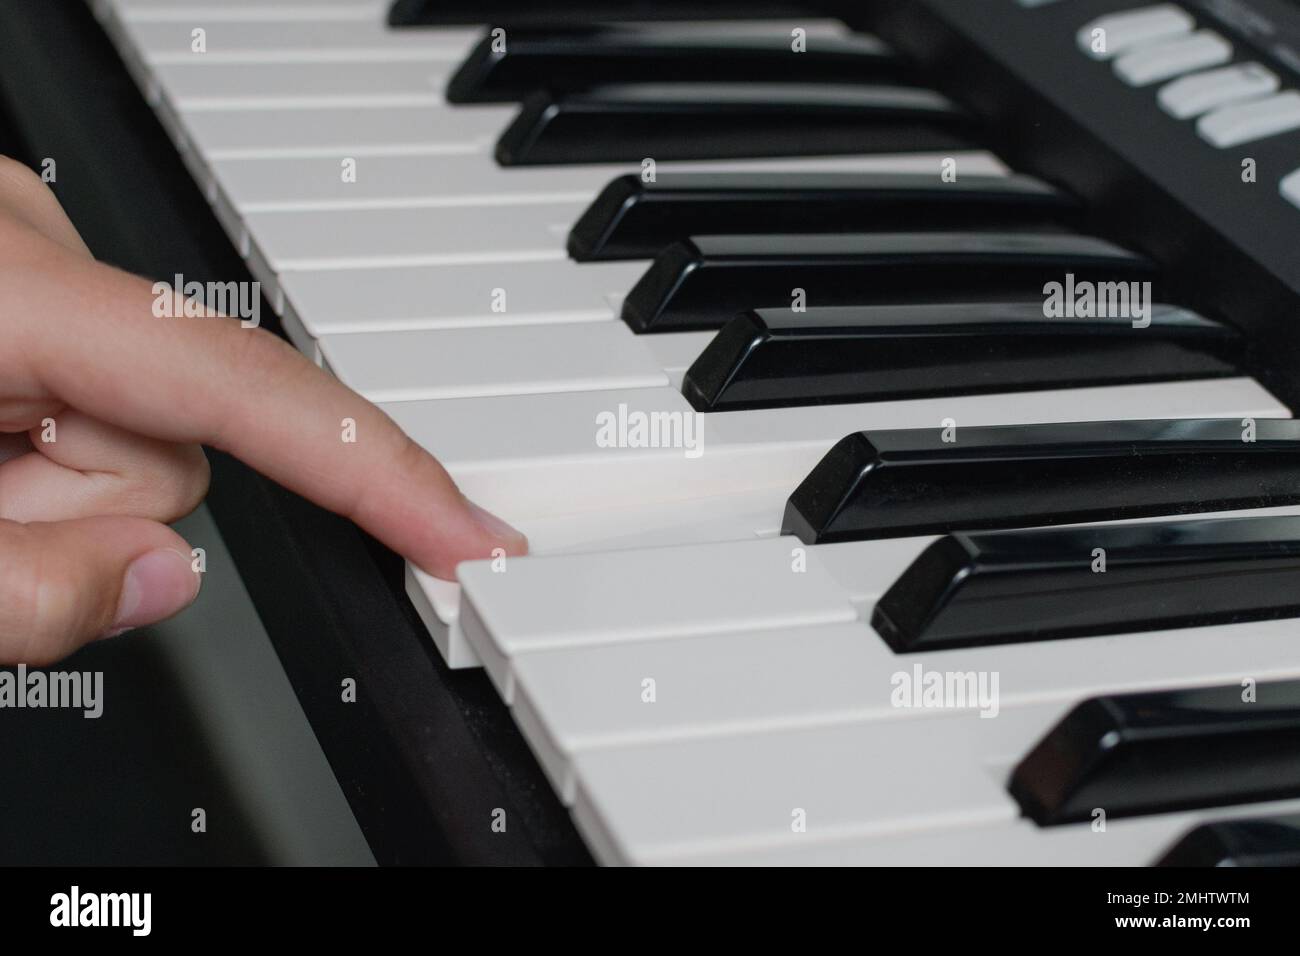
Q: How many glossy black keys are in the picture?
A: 10